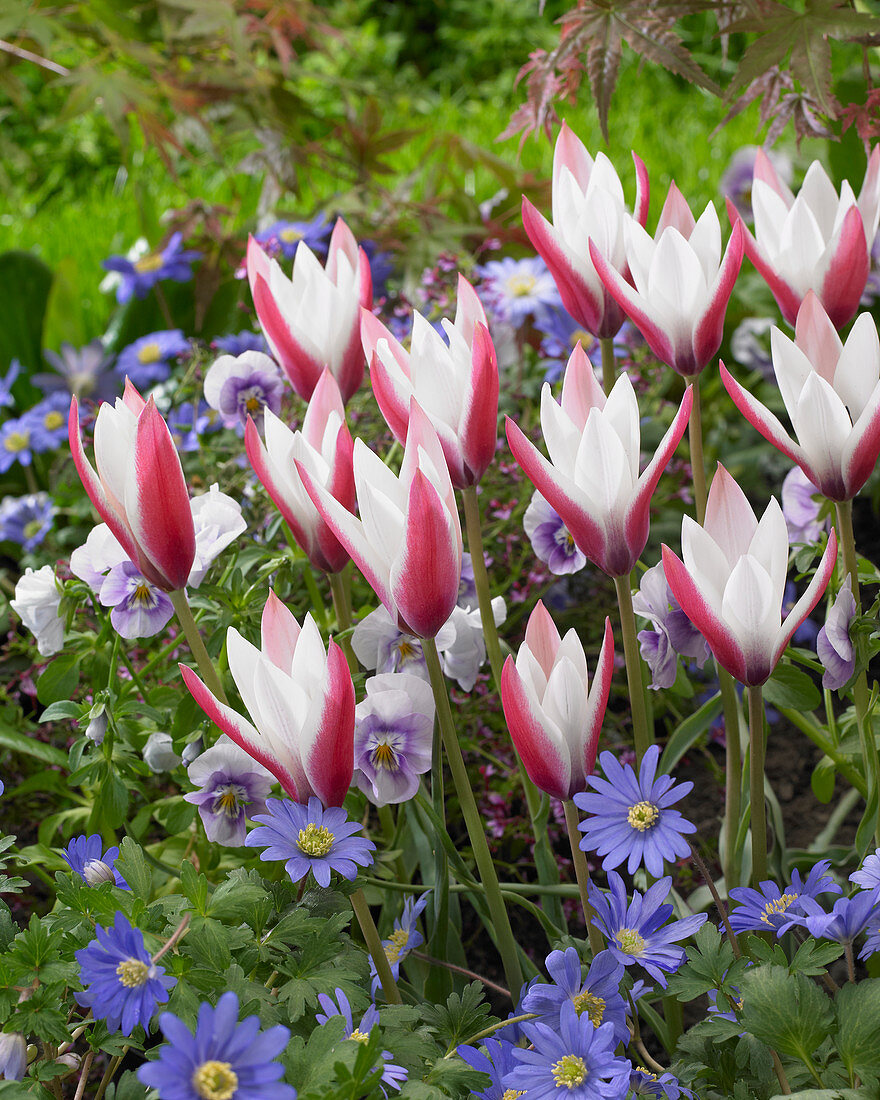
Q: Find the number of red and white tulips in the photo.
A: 13